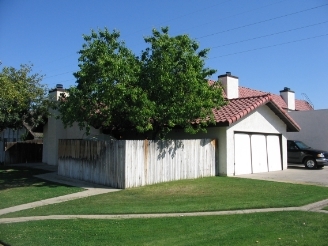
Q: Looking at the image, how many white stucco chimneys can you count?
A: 3